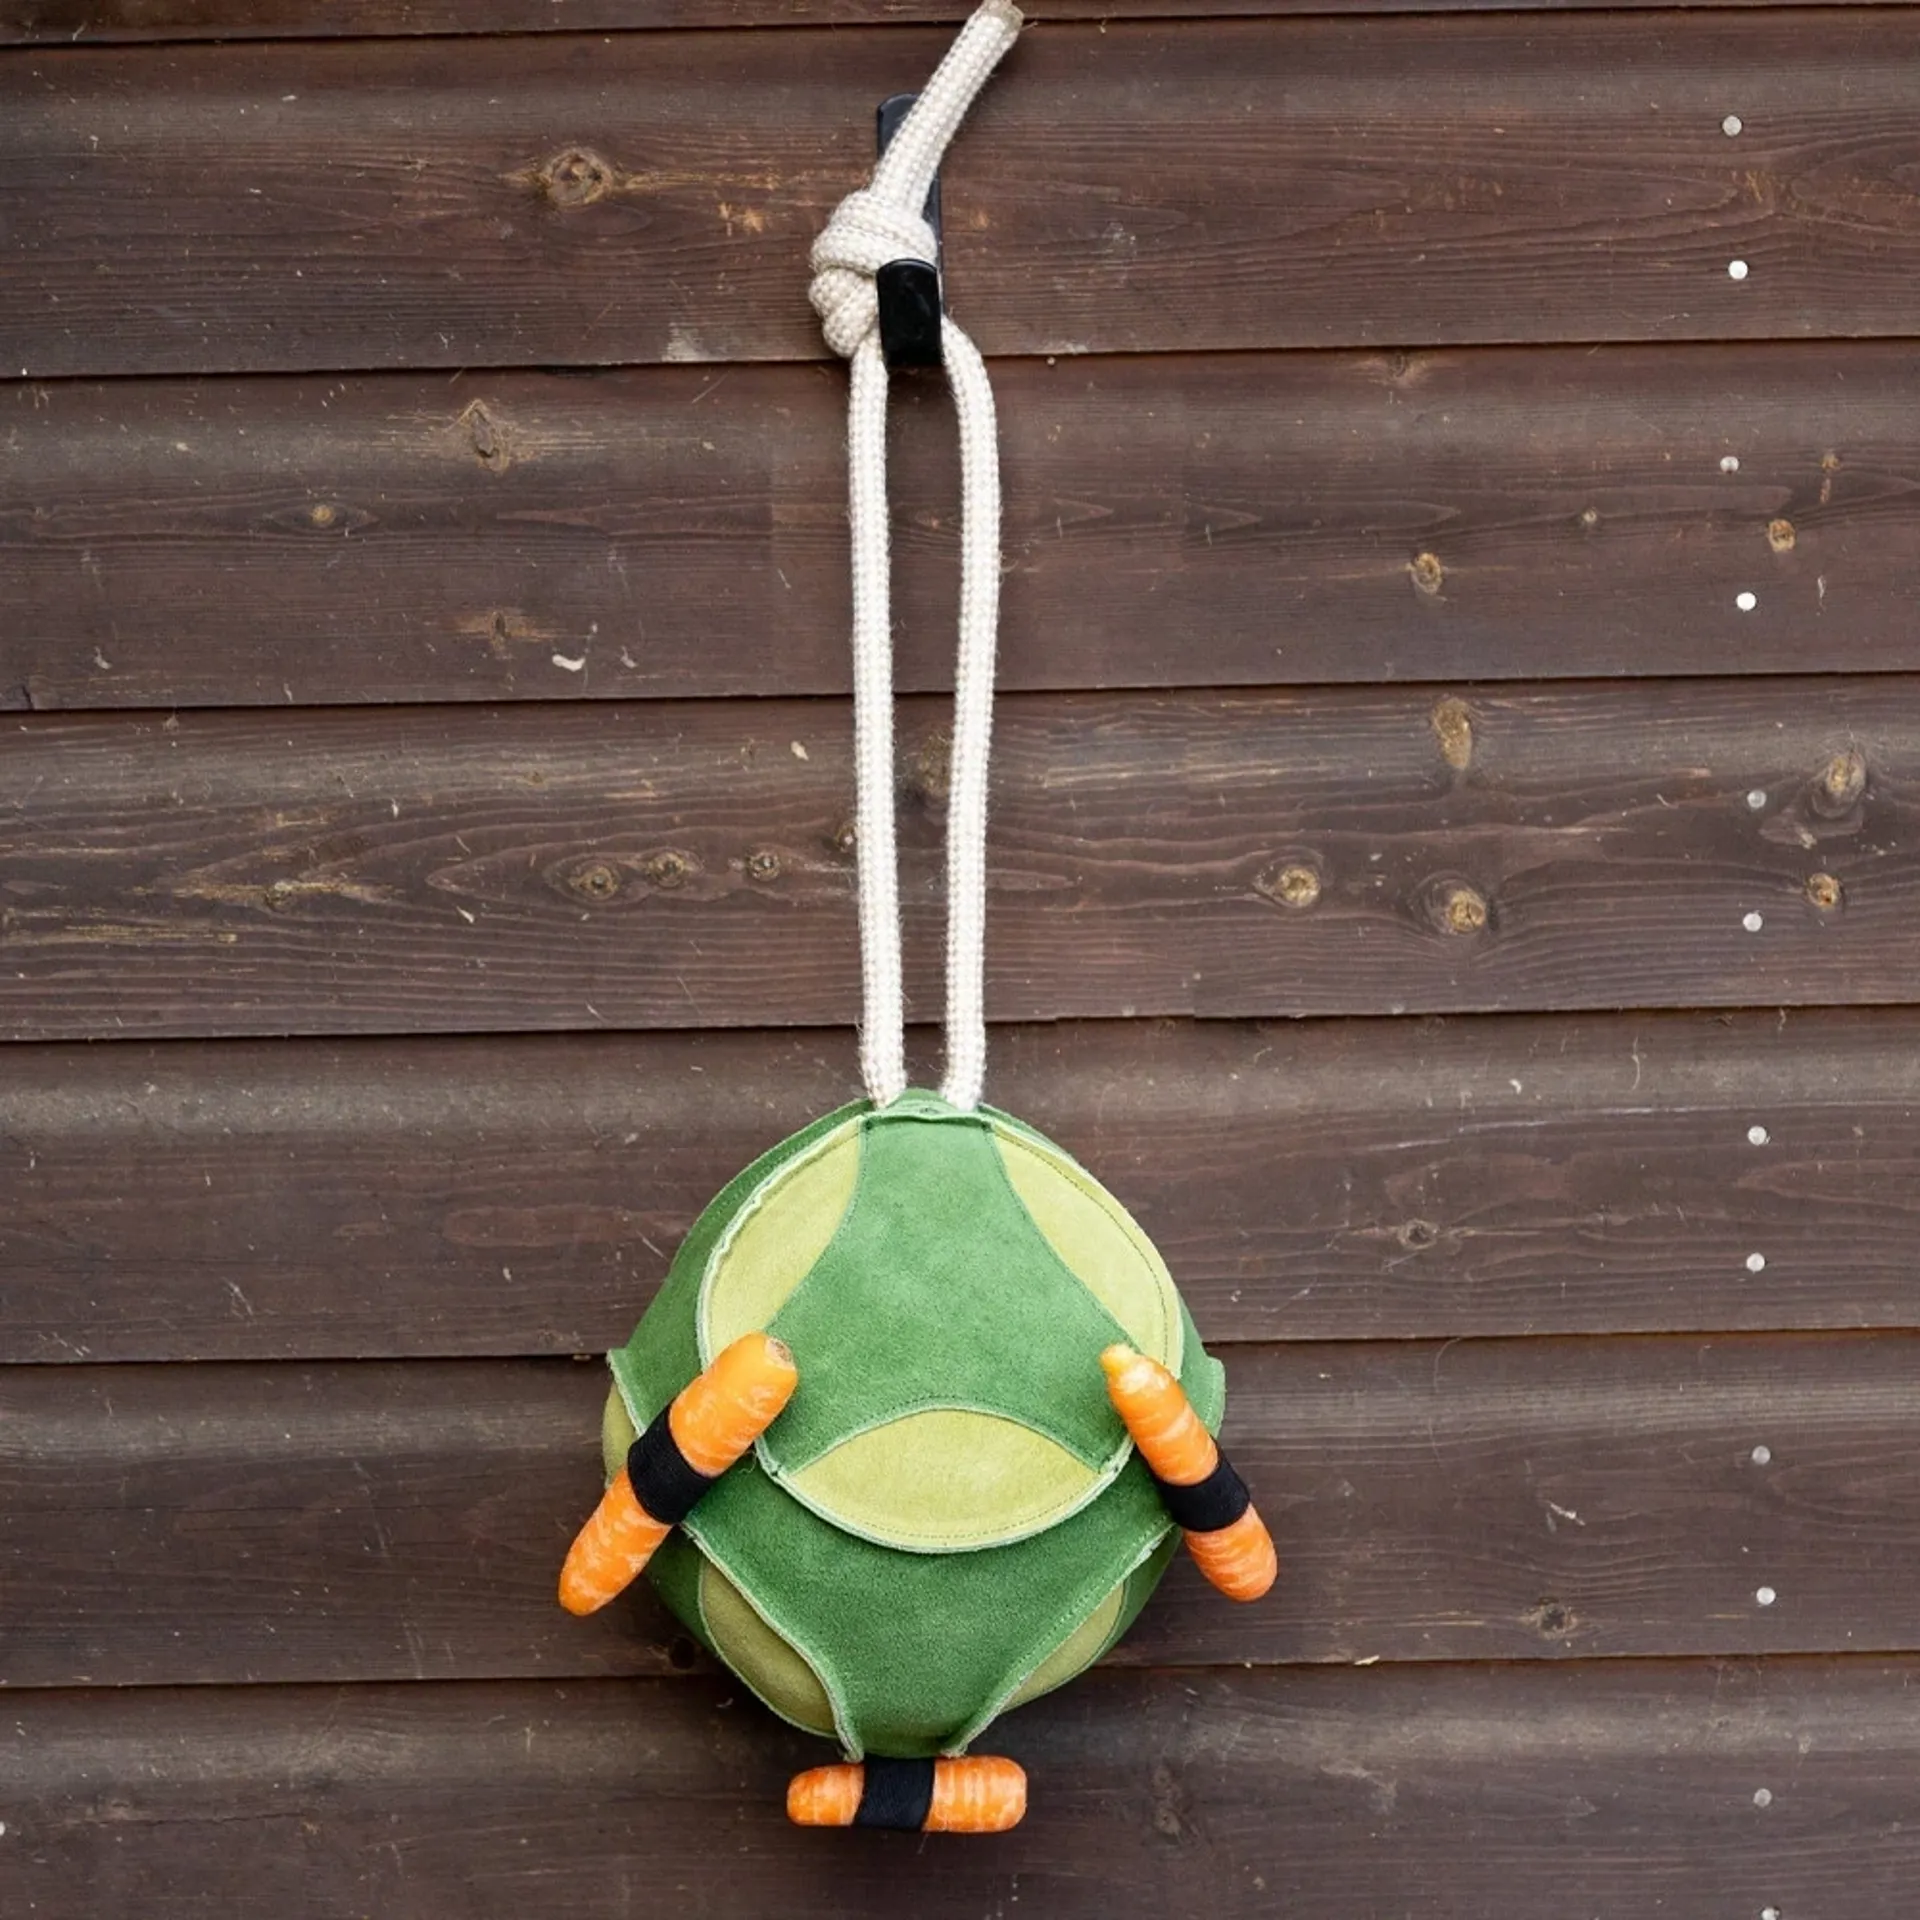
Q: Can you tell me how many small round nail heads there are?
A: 12